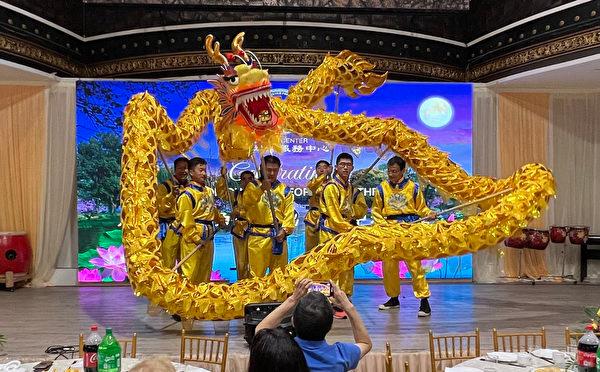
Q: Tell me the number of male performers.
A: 7